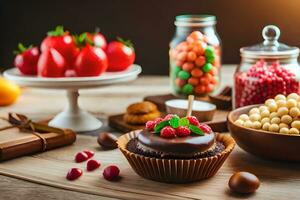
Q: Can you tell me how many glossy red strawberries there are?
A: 6